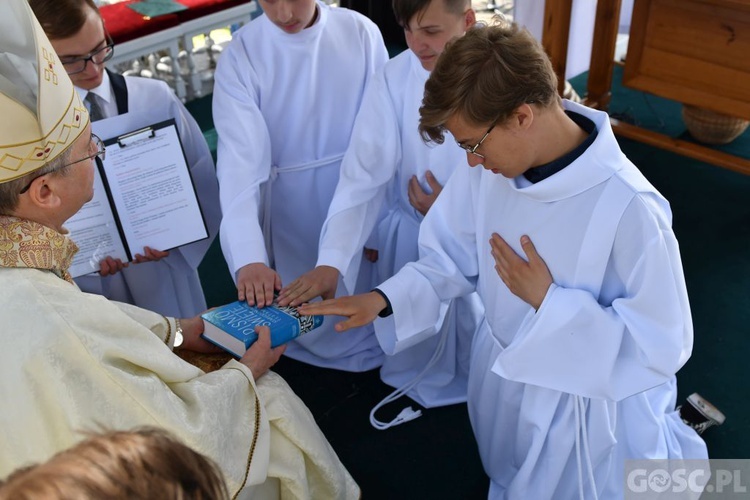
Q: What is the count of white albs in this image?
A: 4